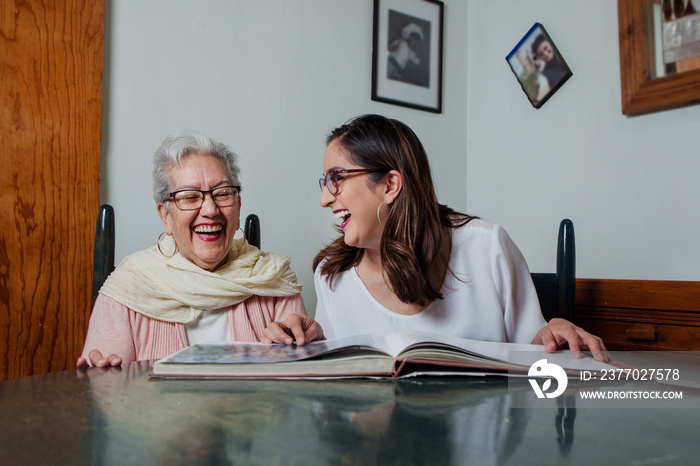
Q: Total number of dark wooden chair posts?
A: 3